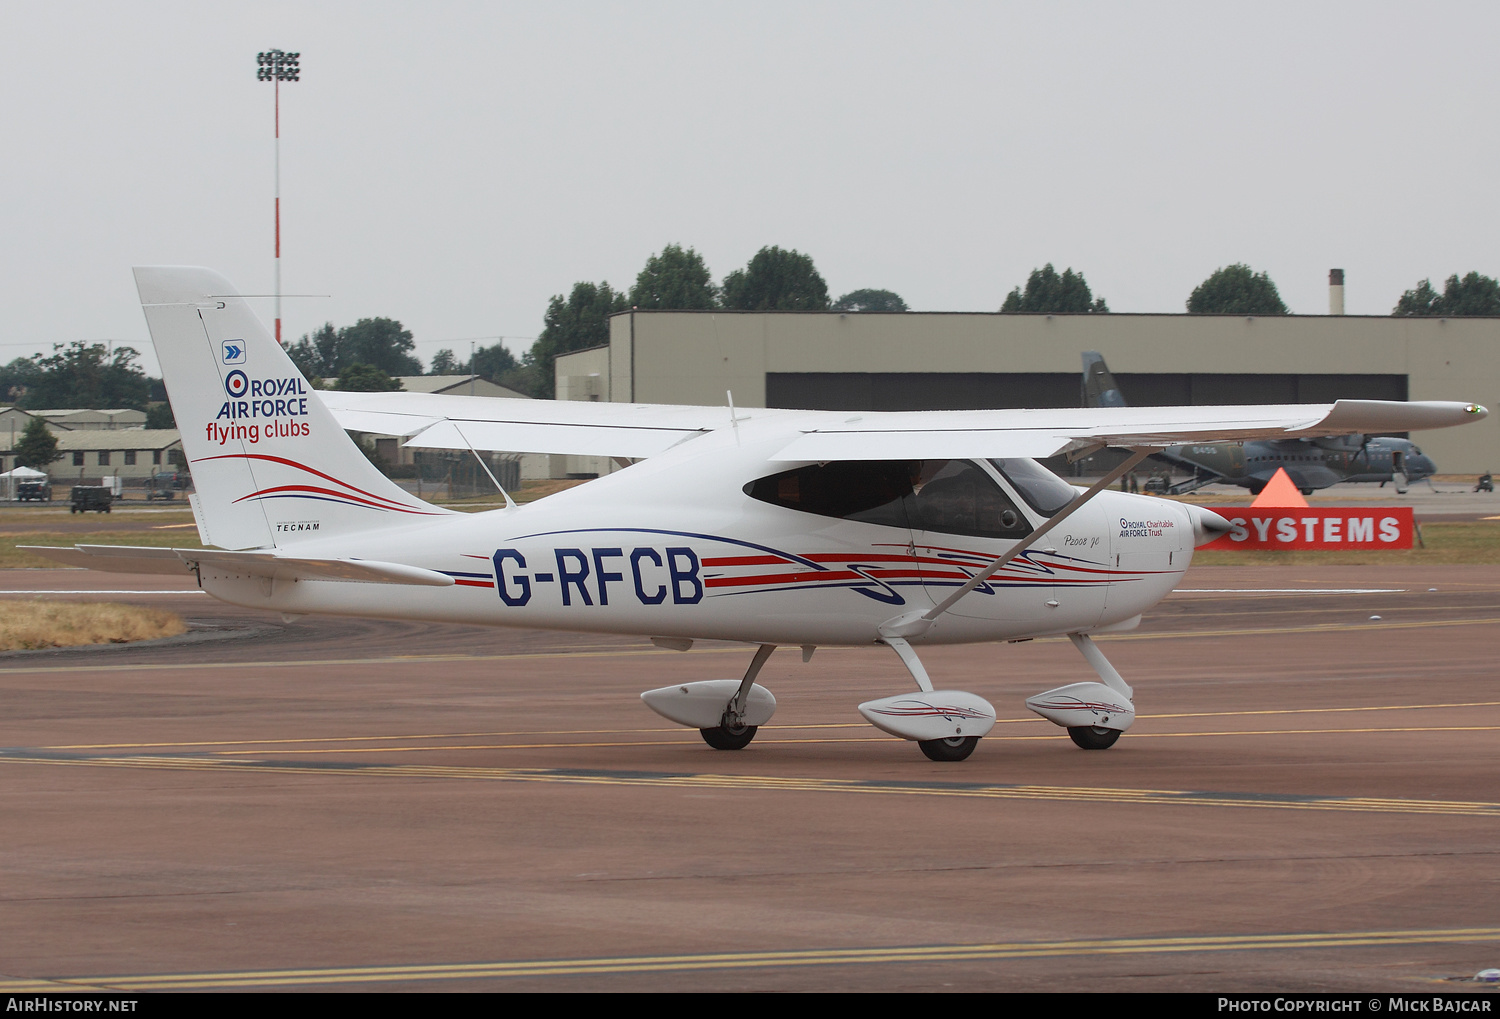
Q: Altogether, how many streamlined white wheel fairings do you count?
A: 3